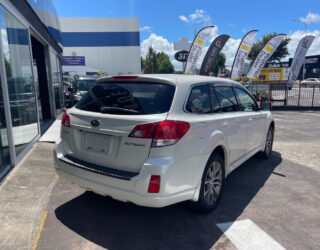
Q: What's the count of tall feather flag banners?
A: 5